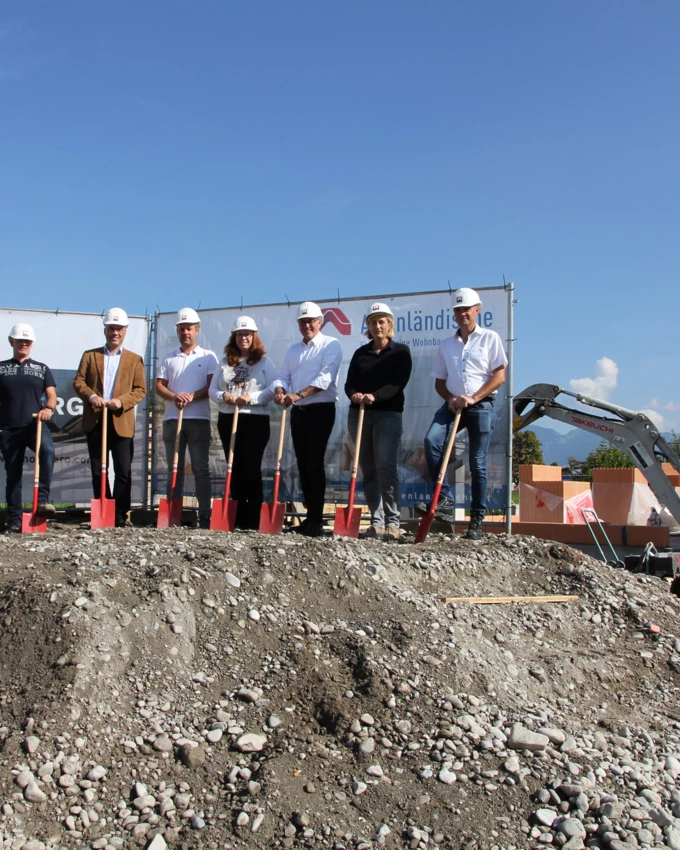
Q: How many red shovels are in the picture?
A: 7